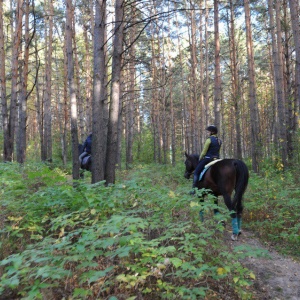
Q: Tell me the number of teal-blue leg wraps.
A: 4